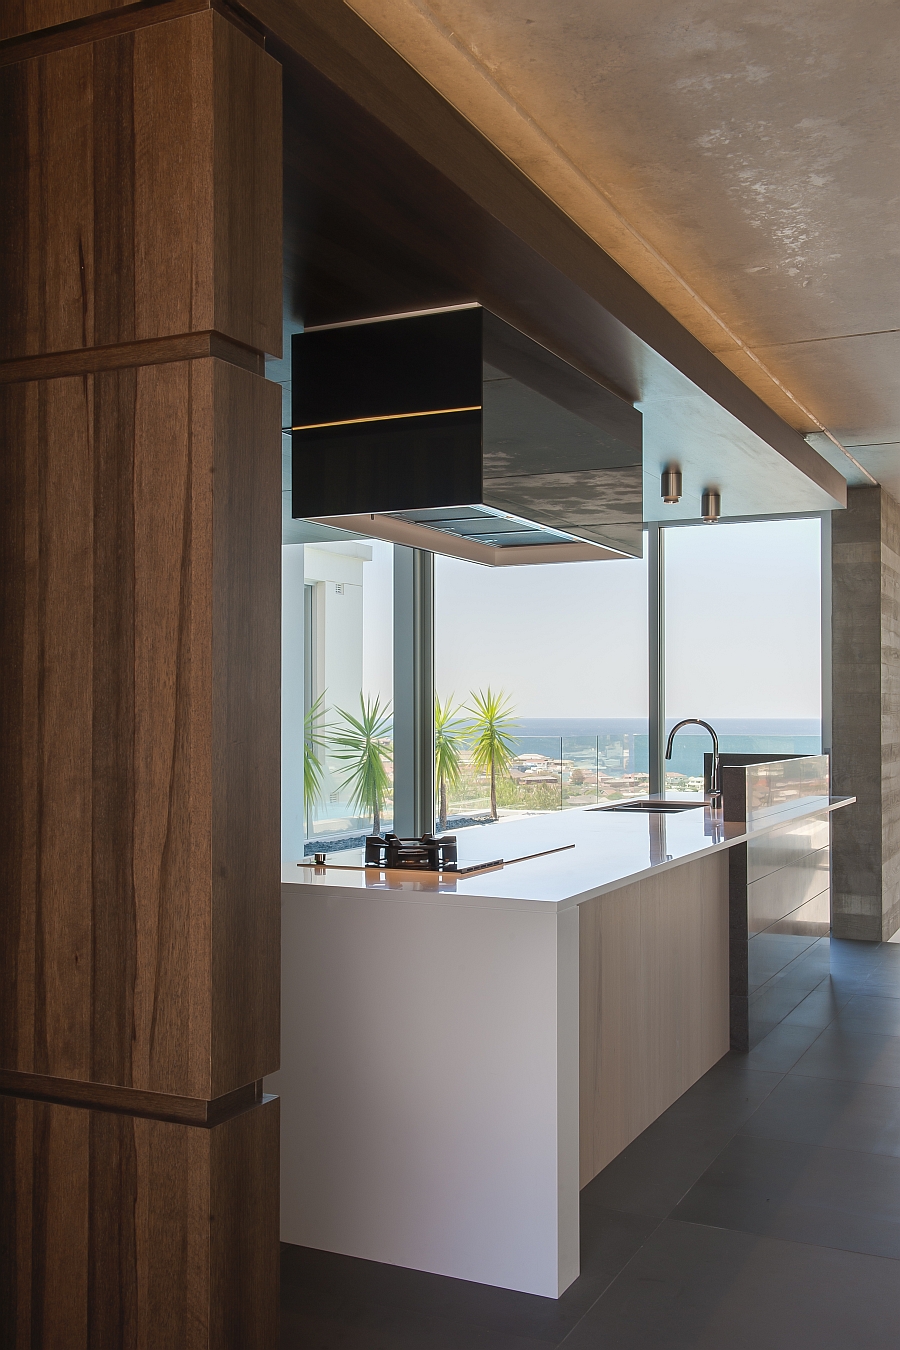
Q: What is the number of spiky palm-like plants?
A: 4